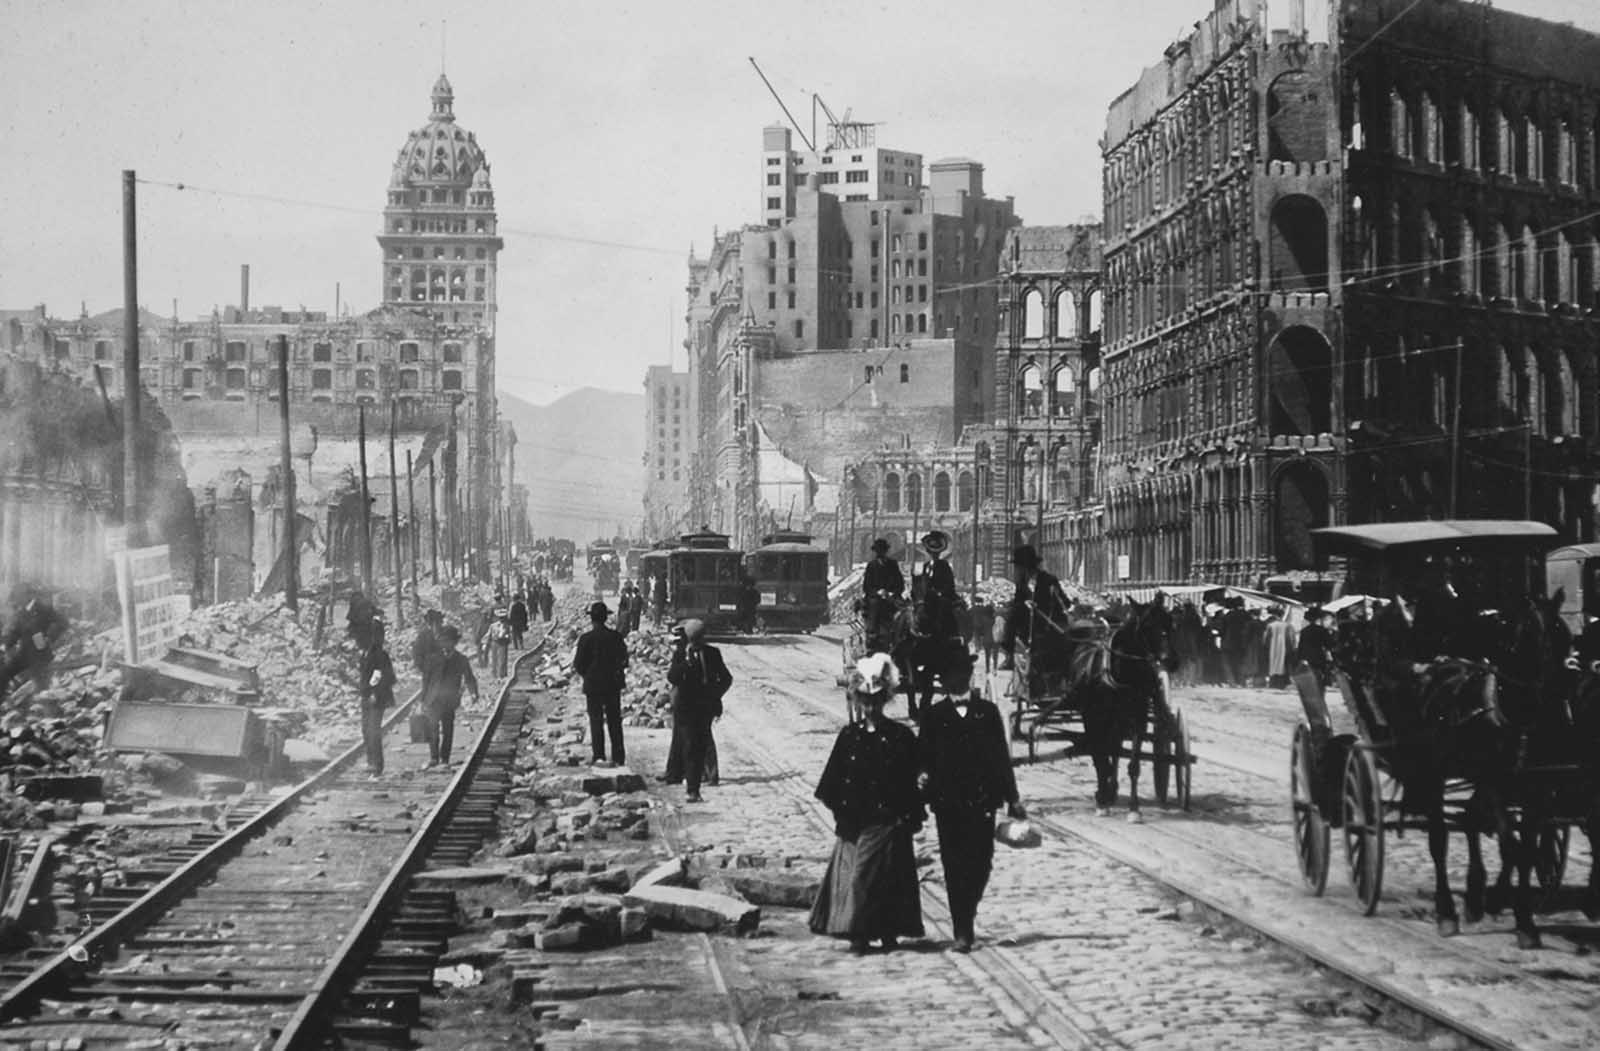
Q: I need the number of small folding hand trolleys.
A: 0